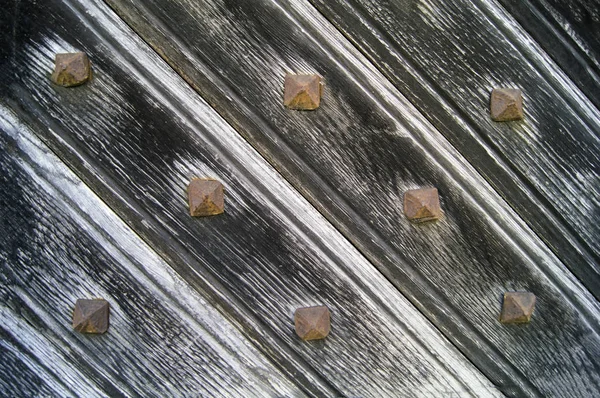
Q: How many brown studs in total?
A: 8